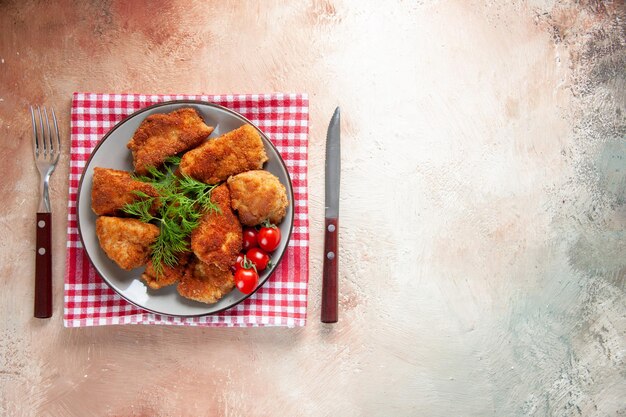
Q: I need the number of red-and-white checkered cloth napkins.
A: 1